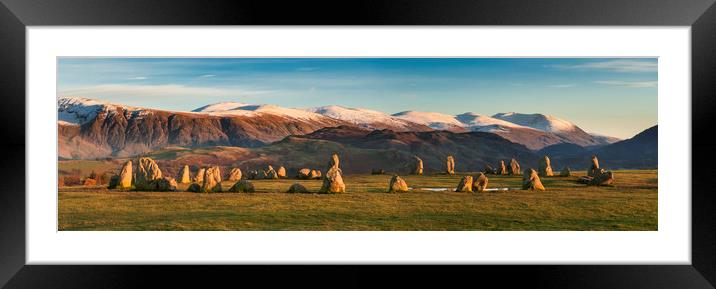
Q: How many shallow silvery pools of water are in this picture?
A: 2